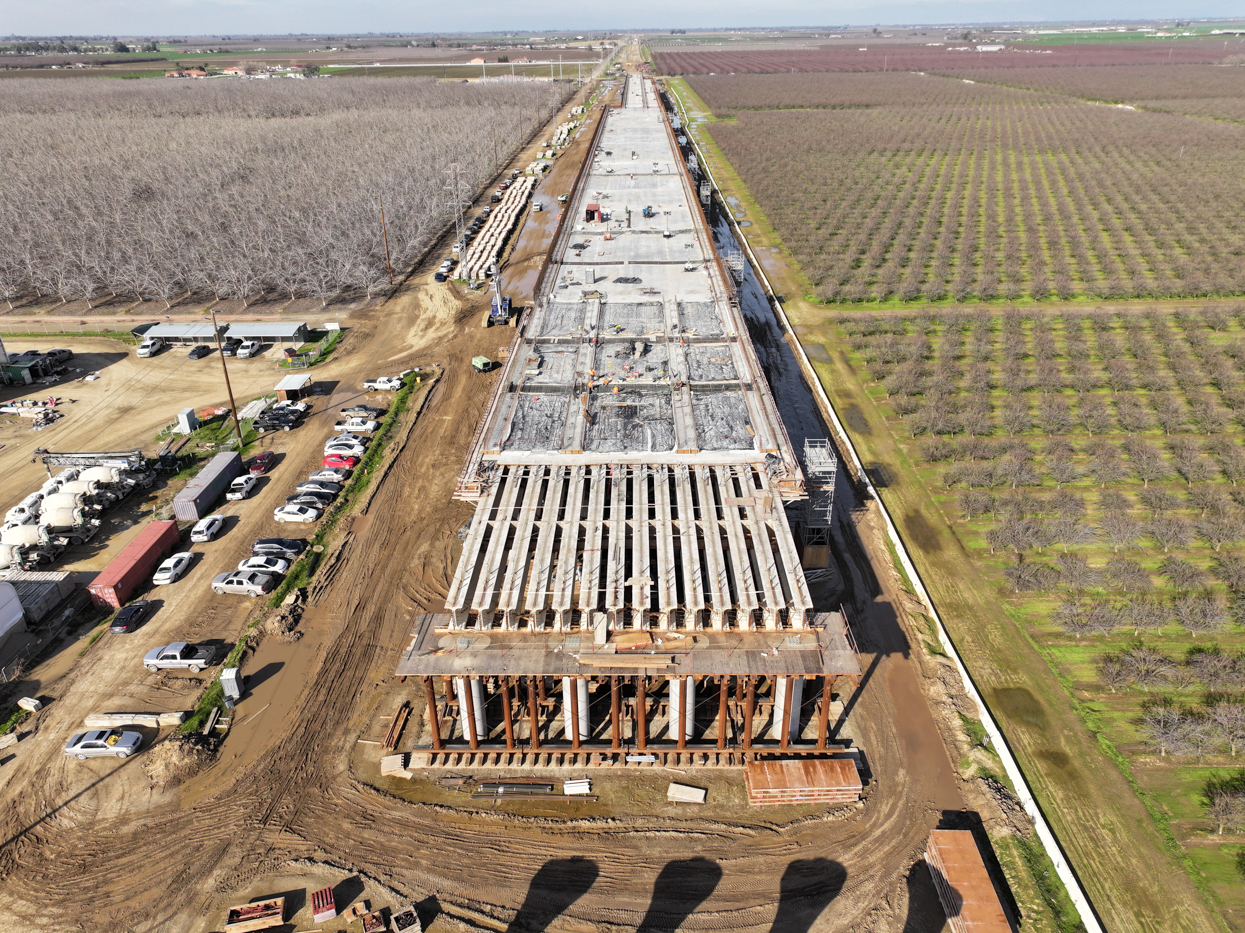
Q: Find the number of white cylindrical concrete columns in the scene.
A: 4